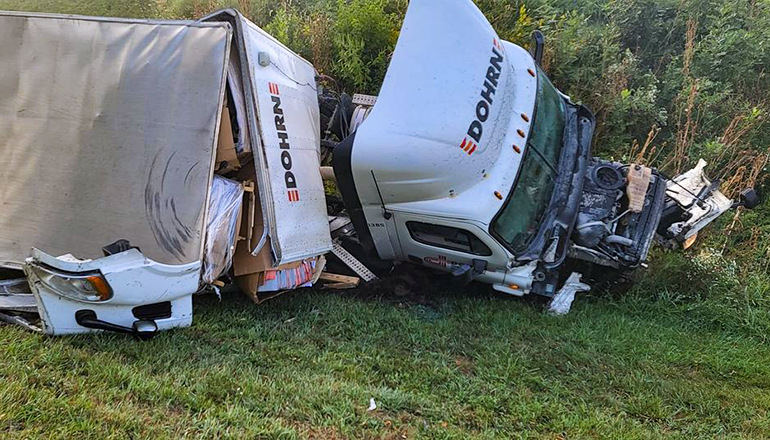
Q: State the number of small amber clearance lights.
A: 5